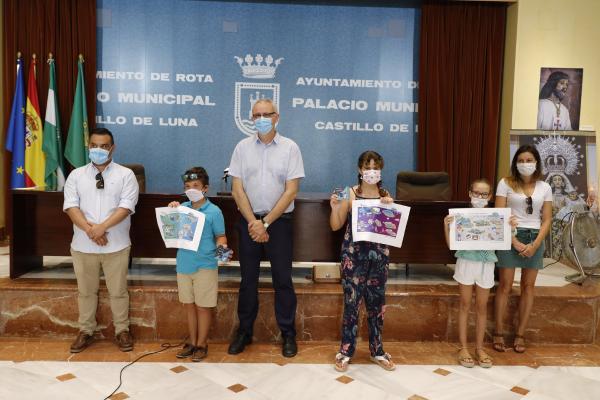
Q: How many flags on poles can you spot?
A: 4